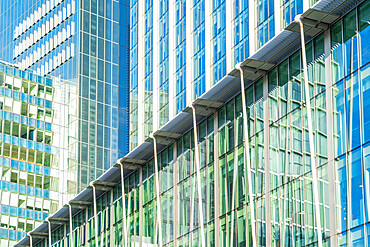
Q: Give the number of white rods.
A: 9